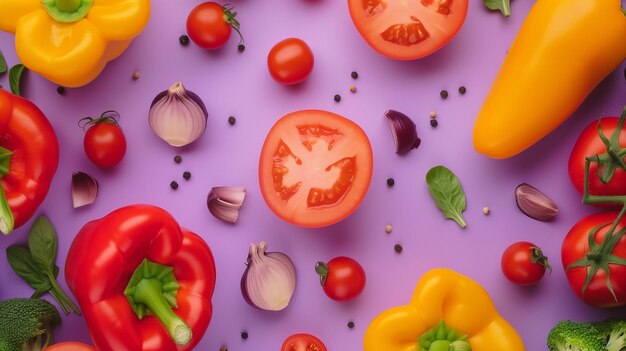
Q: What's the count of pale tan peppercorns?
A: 5